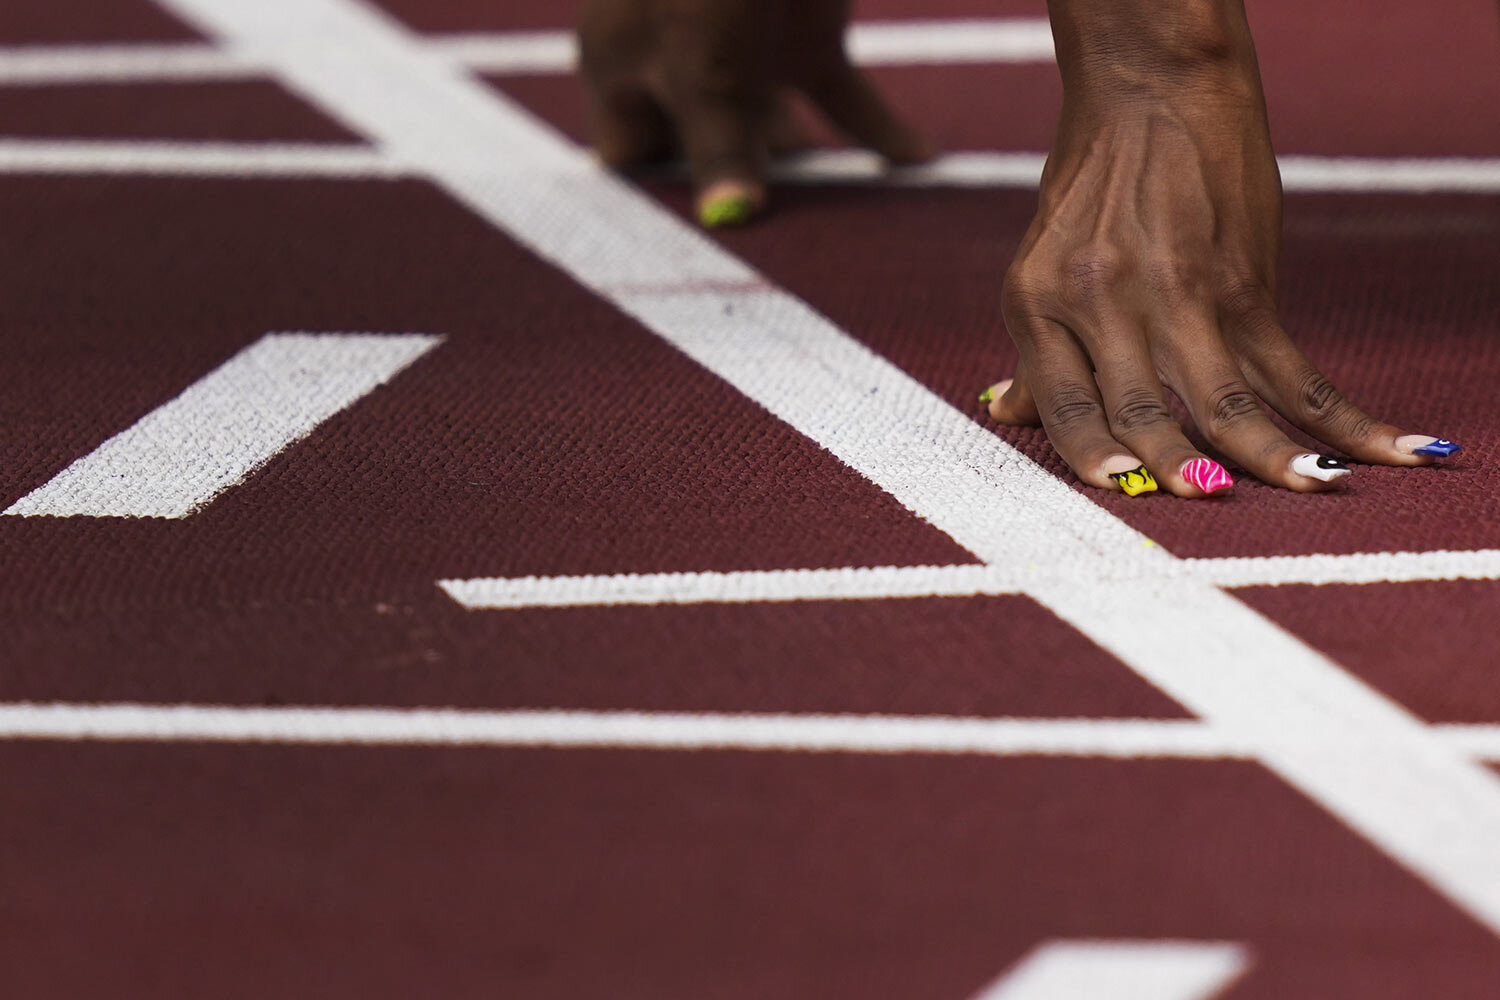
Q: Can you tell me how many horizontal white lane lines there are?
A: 4